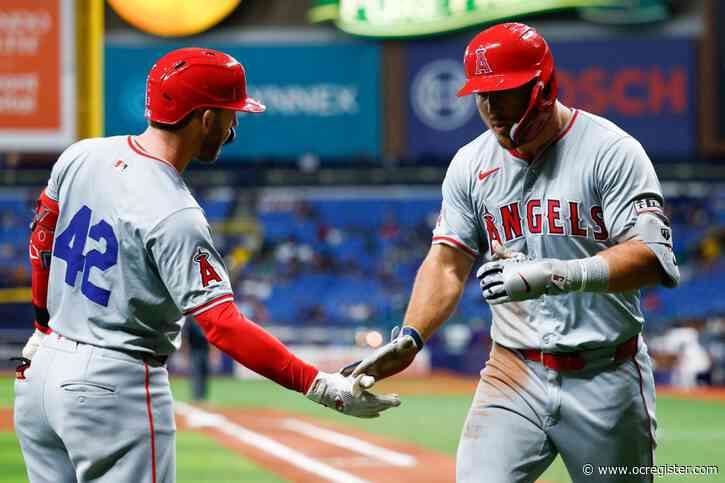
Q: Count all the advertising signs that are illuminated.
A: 2